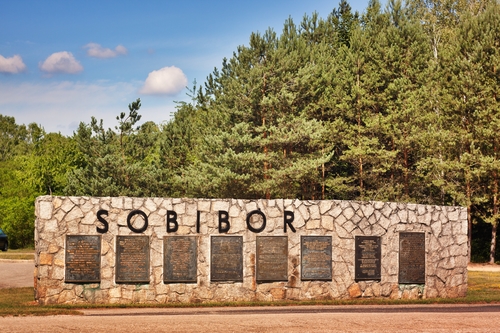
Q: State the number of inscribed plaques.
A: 8